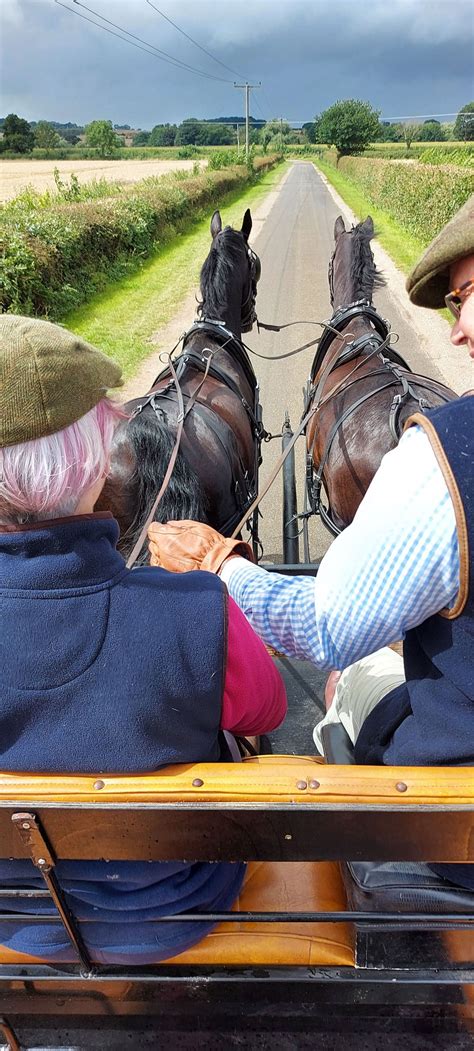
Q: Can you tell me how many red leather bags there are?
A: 0